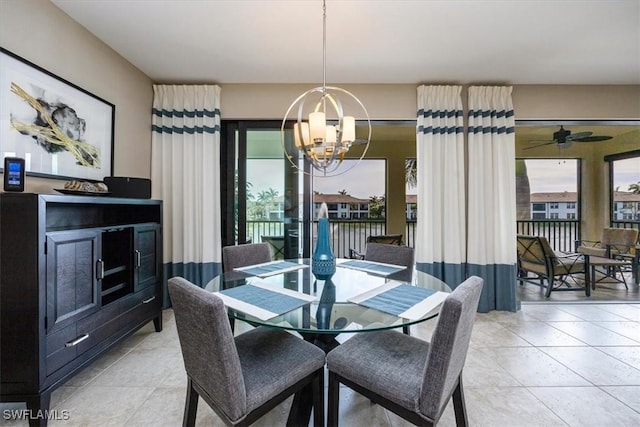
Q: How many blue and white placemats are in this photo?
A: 4